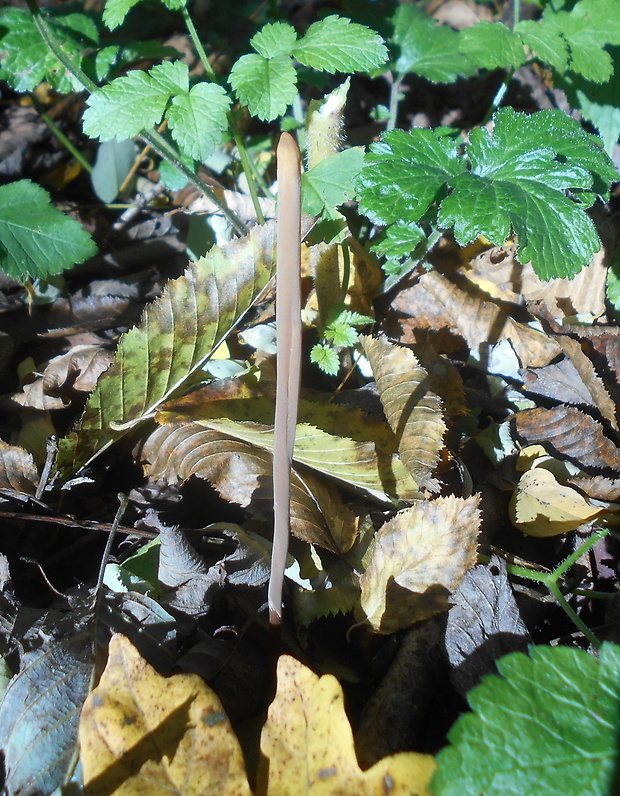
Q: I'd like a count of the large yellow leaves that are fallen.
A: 2